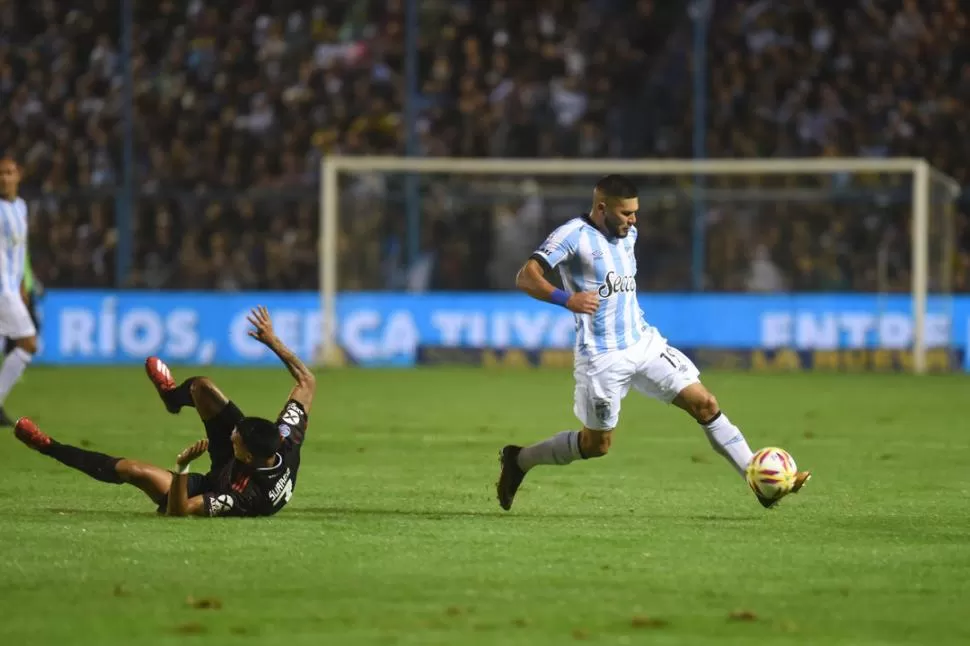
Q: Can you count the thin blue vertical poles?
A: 3